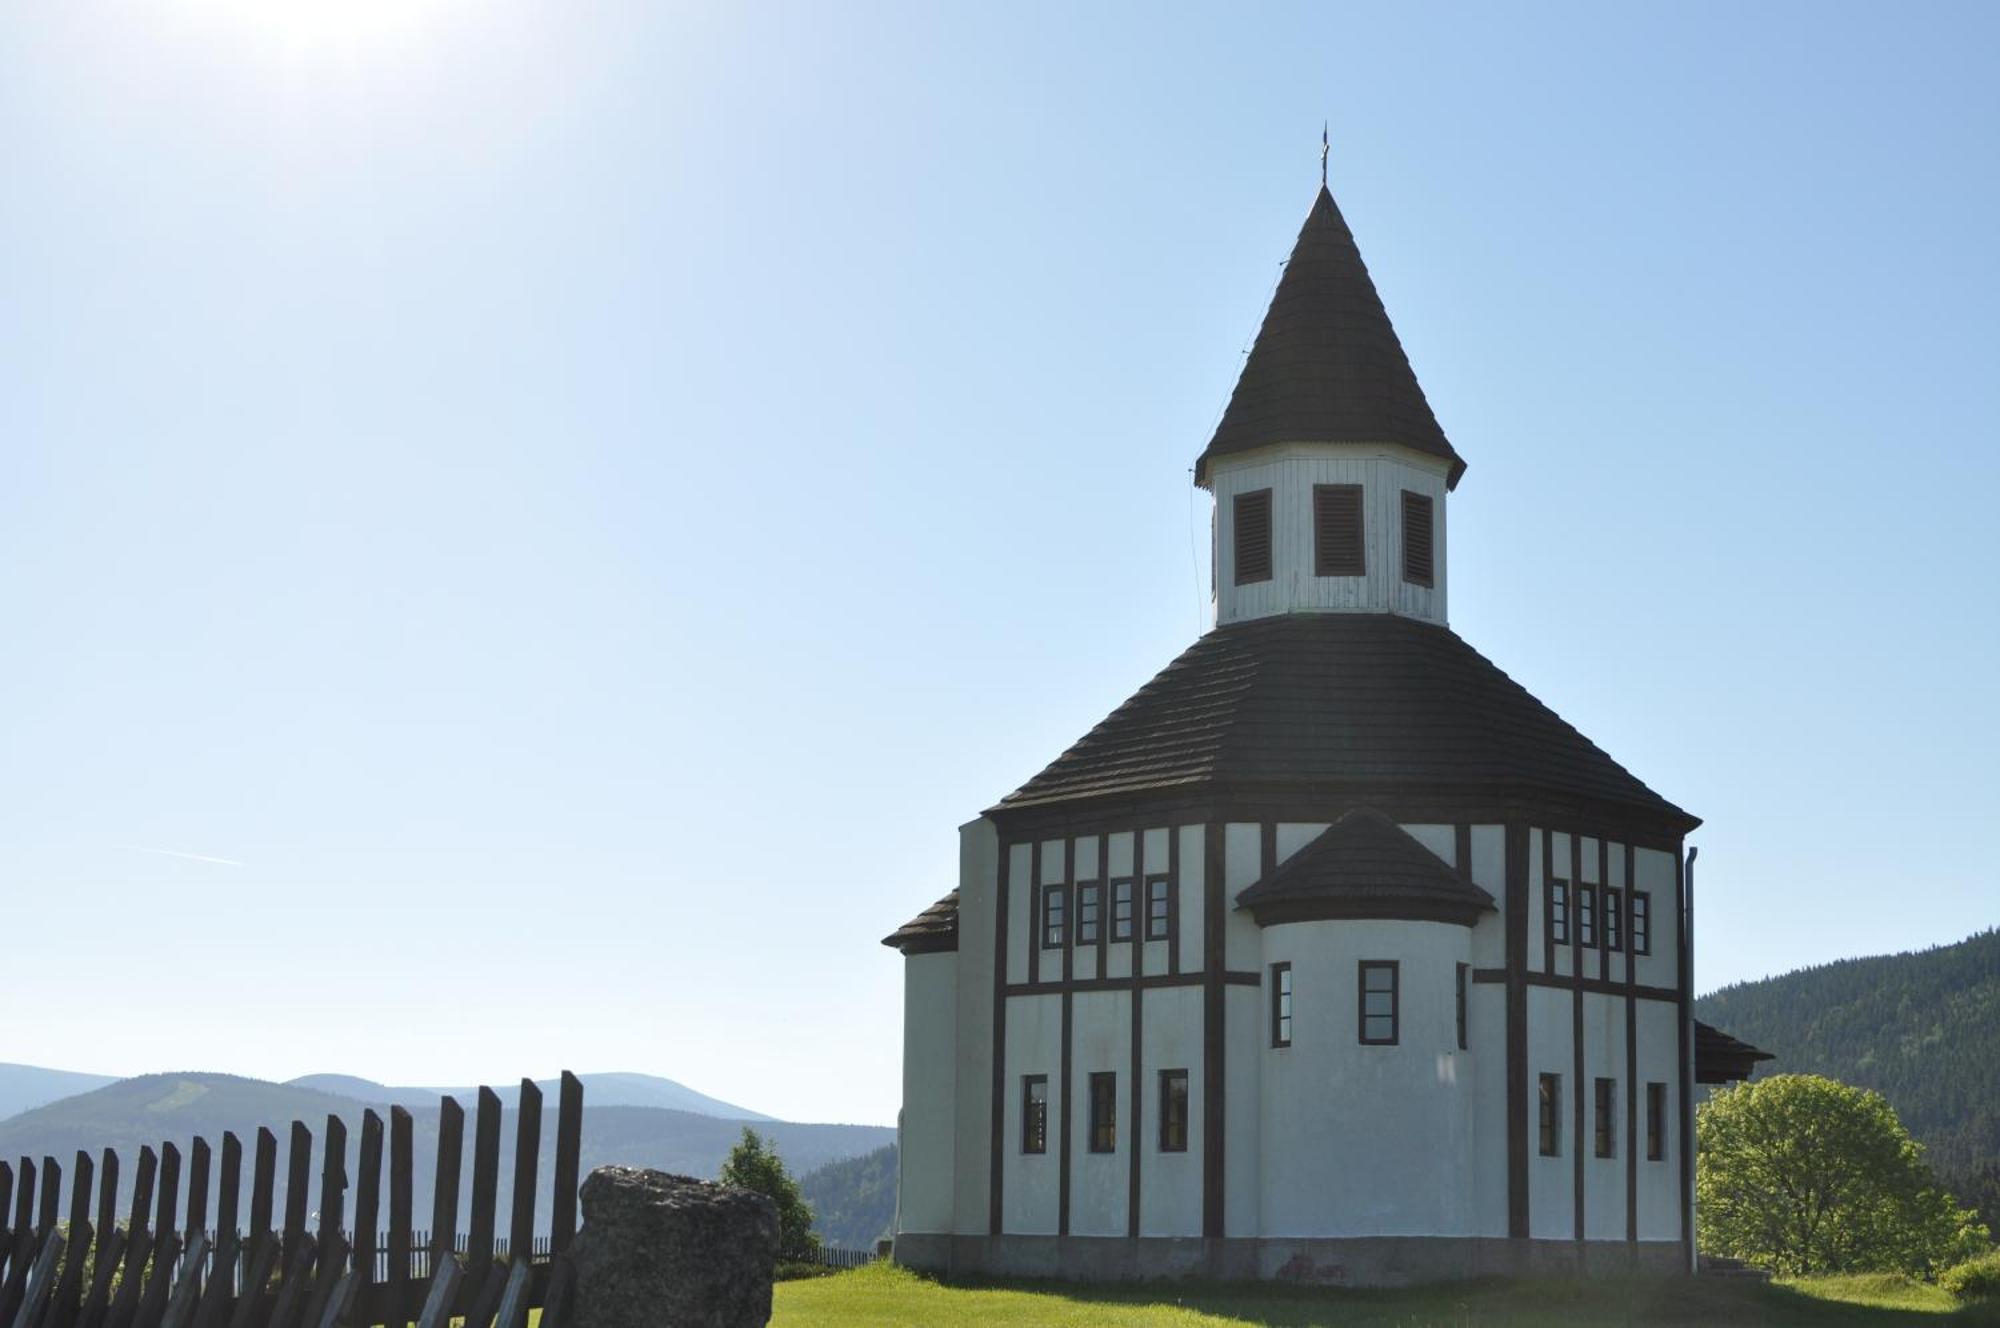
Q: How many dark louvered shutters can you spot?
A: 3